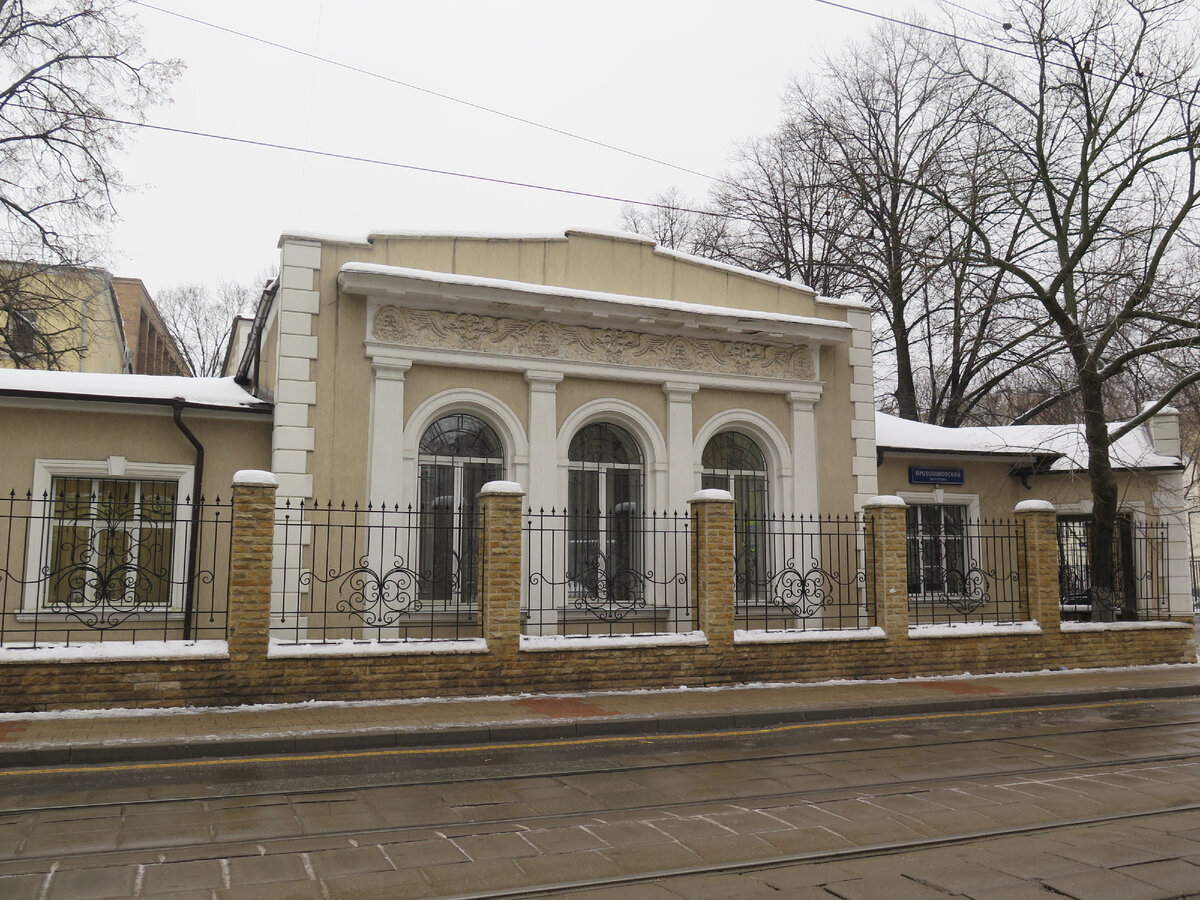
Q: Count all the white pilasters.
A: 4